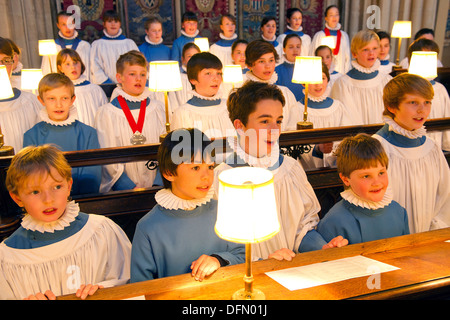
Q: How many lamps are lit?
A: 11